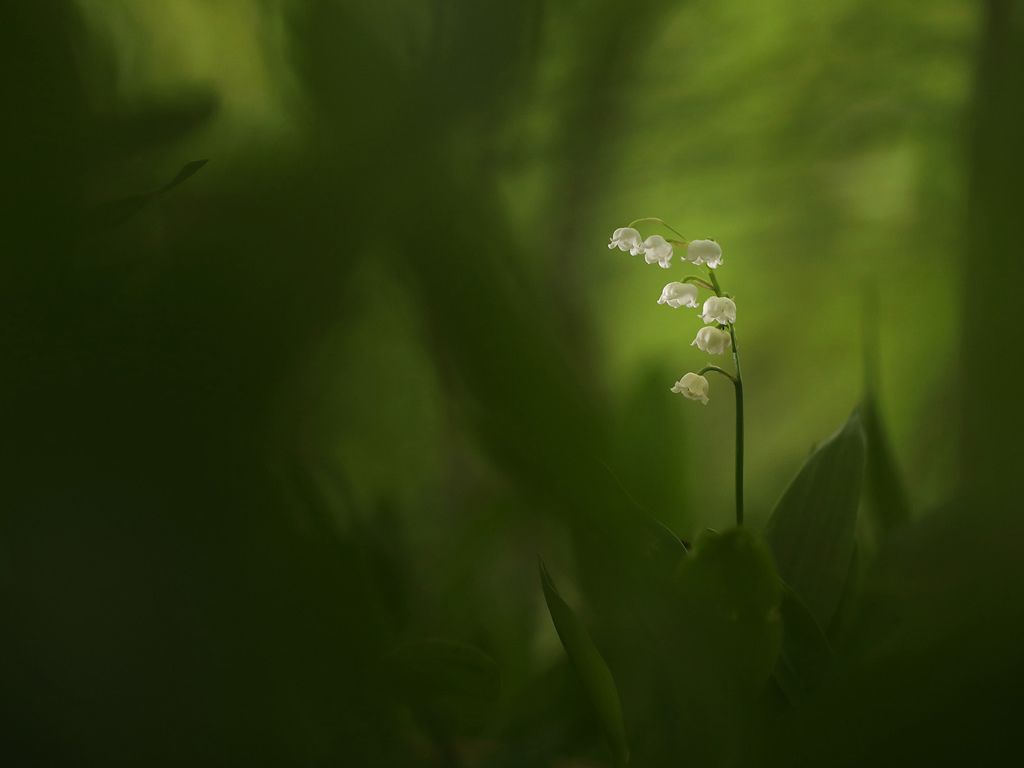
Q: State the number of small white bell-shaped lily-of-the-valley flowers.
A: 7